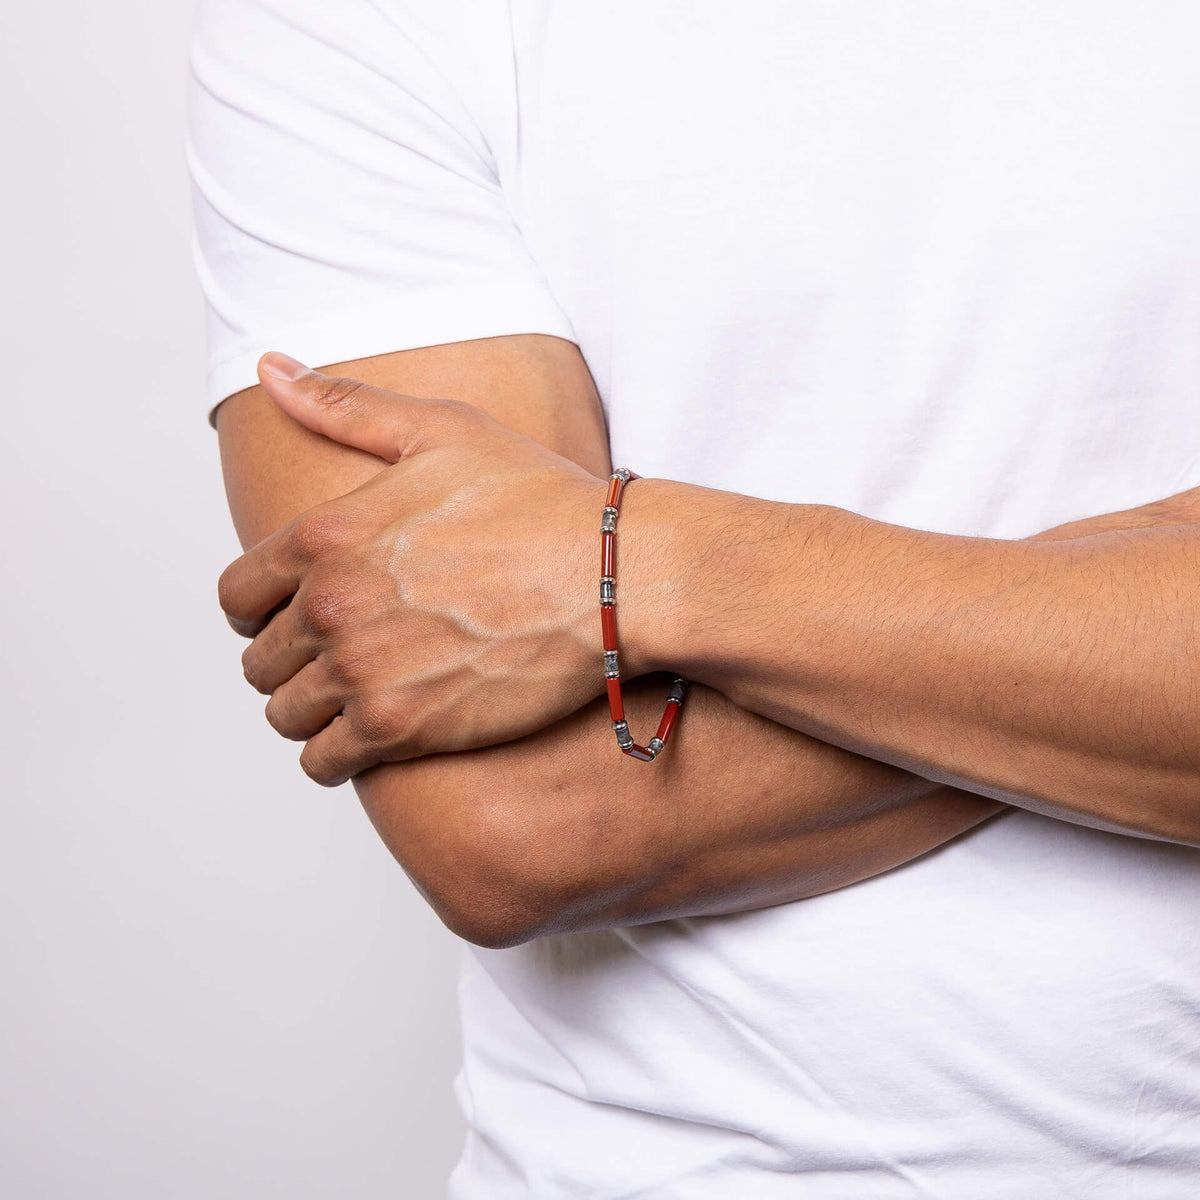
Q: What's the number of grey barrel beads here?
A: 7